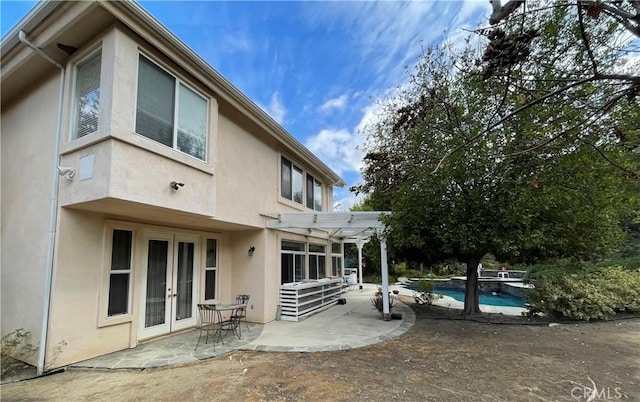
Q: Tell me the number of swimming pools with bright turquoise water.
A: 1